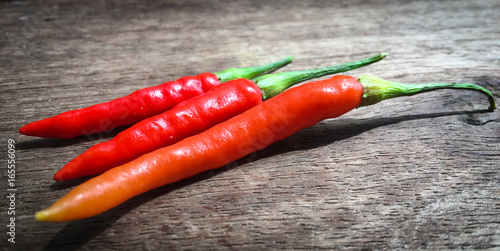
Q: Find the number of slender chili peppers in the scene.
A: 3